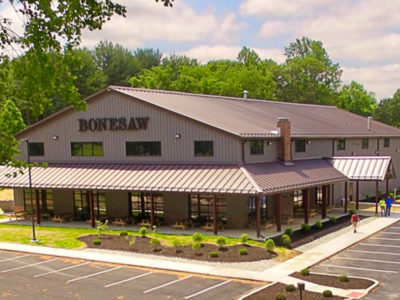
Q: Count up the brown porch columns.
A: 12